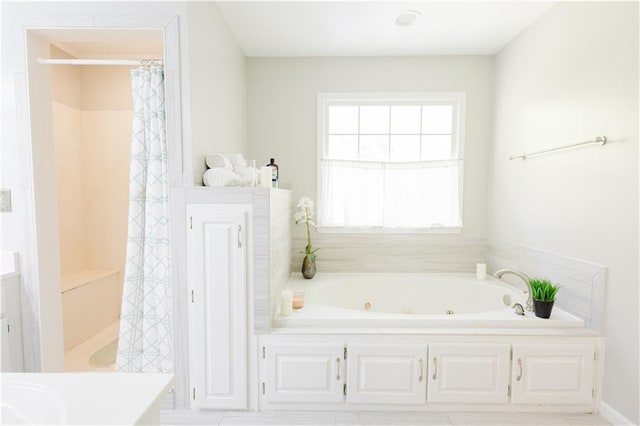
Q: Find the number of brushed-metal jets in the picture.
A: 2